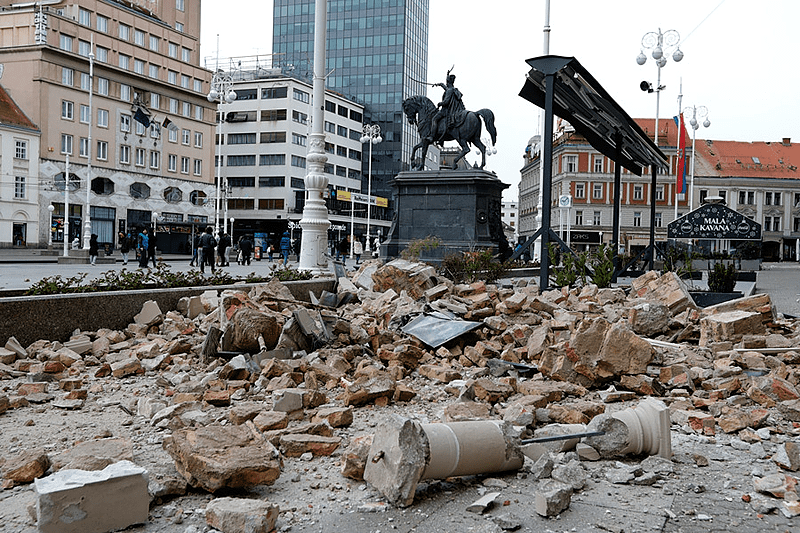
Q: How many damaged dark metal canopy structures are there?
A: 1